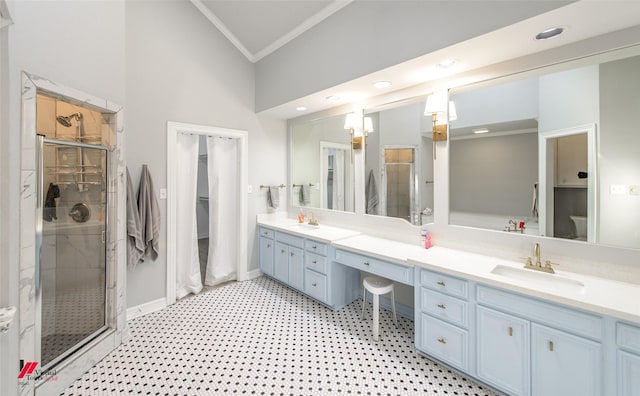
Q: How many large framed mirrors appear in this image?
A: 3